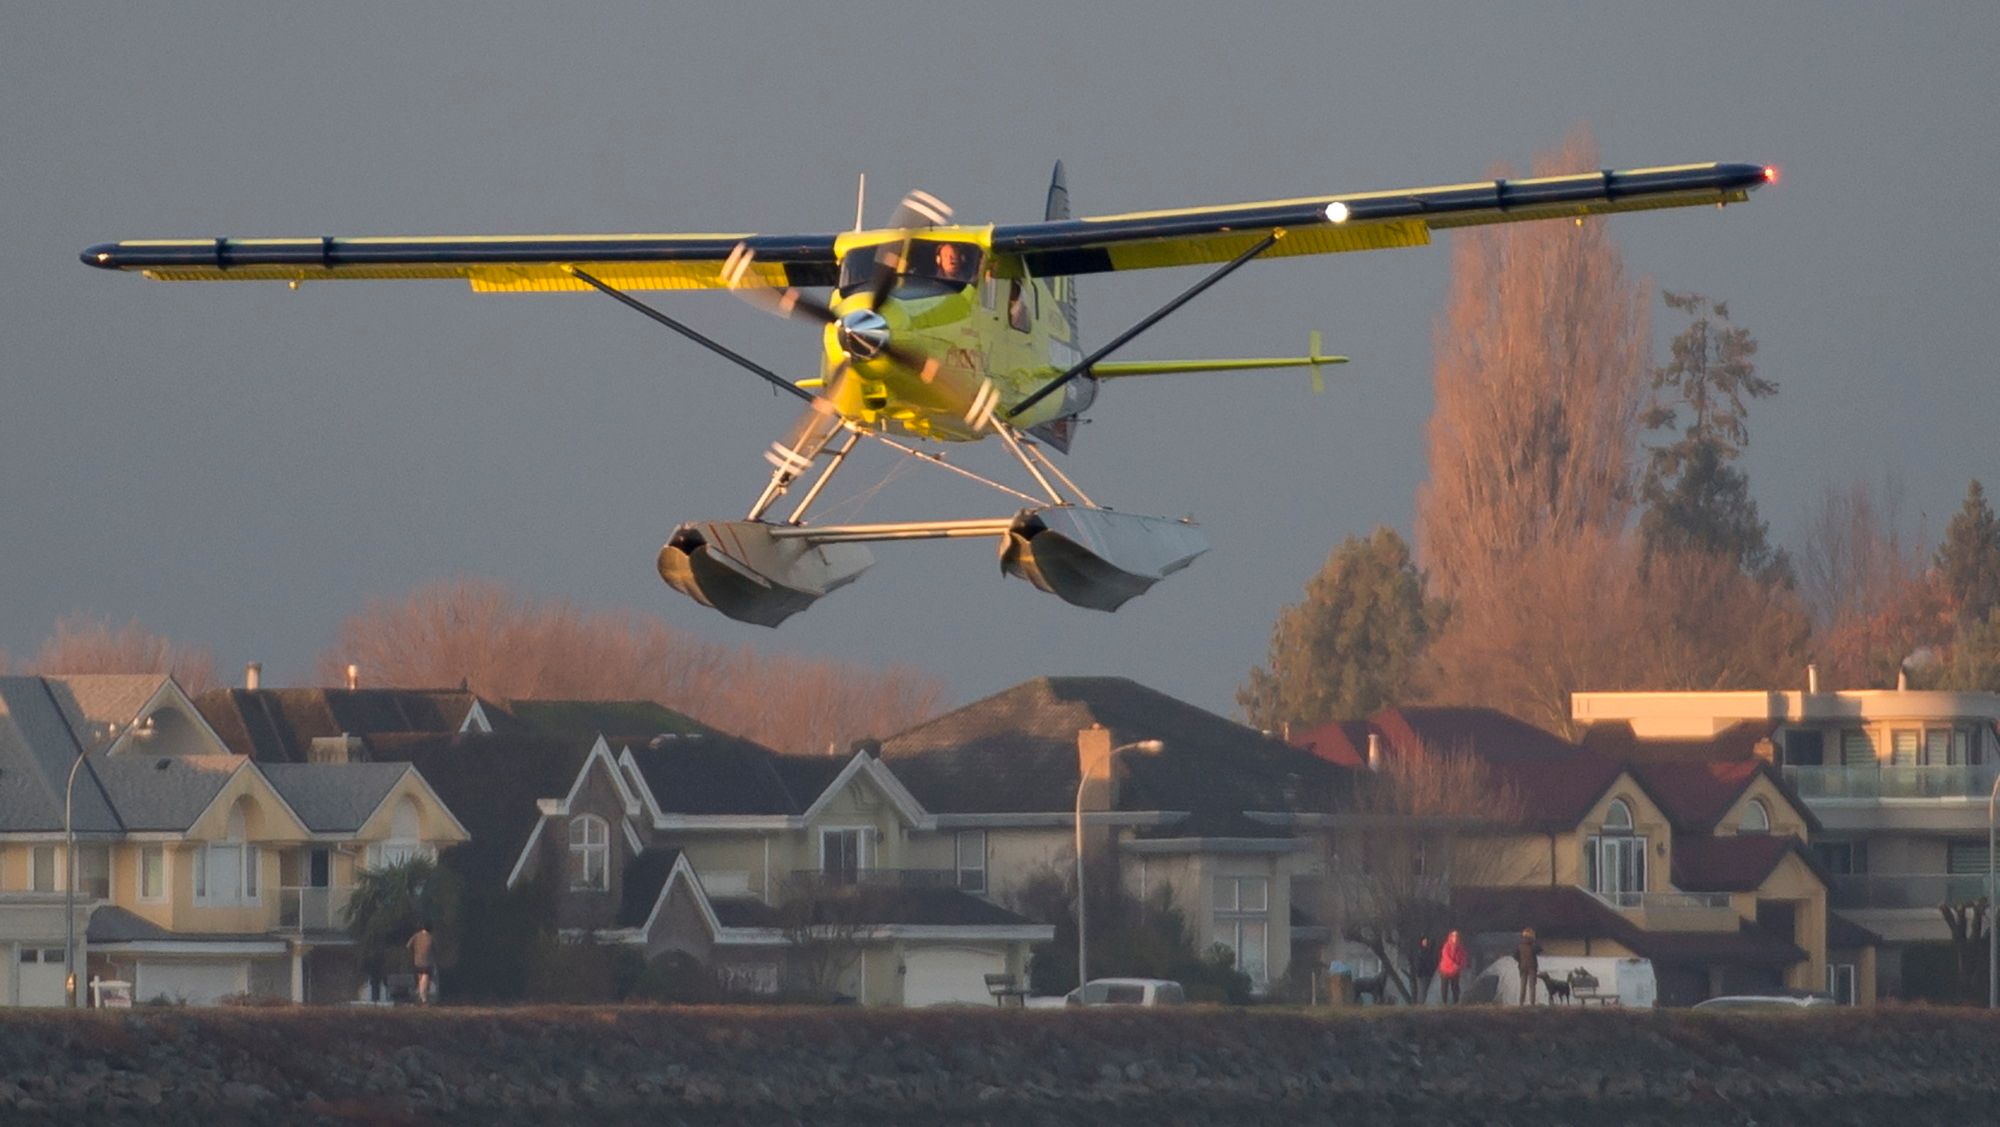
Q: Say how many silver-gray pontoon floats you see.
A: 2